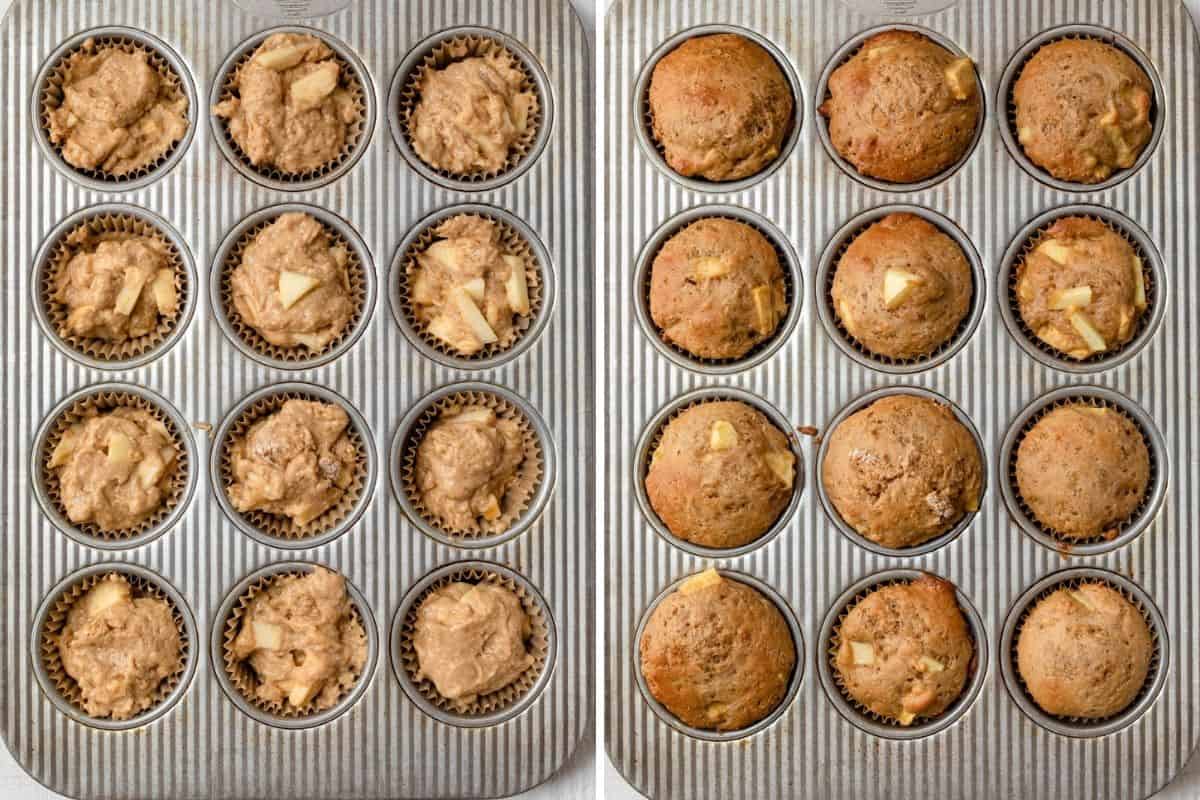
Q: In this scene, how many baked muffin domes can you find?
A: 12